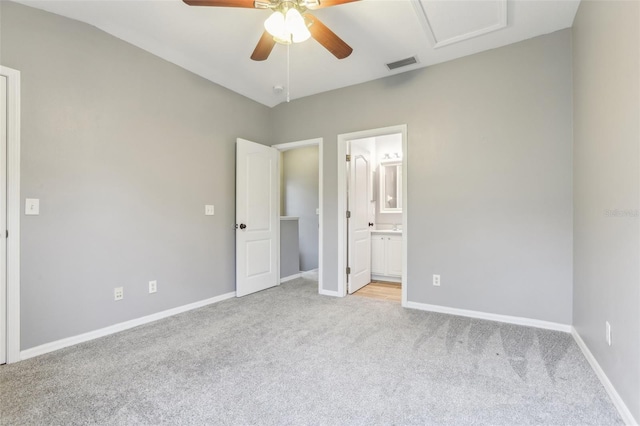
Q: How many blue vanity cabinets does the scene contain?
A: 0